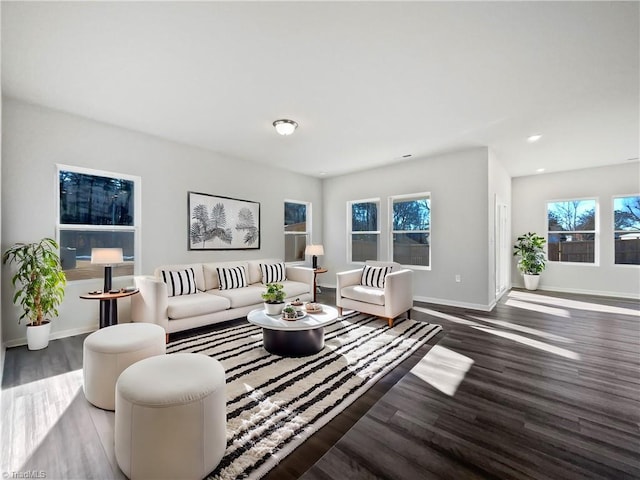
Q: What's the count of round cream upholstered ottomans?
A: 2